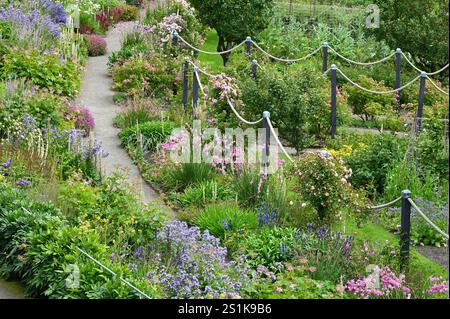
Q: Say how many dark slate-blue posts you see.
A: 11